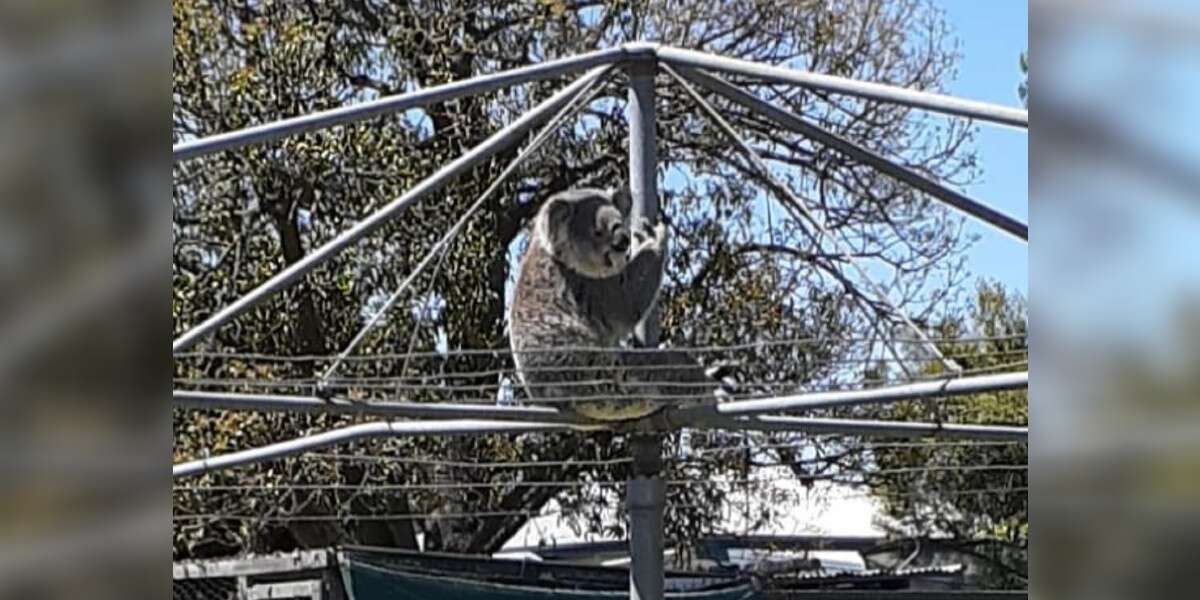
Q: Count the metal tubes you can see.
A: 9